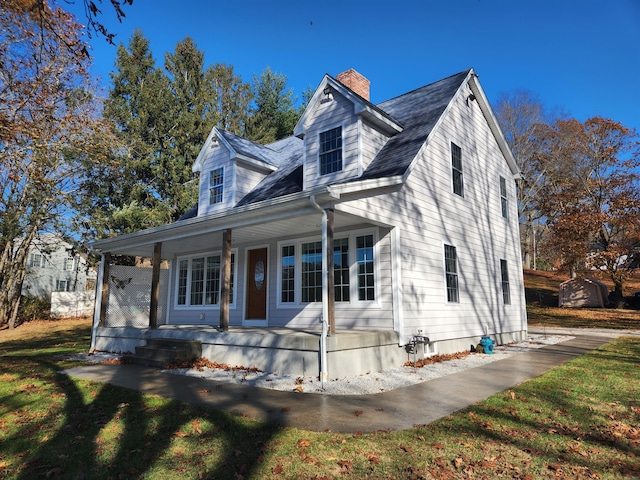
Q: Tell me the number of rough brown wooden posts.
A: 4